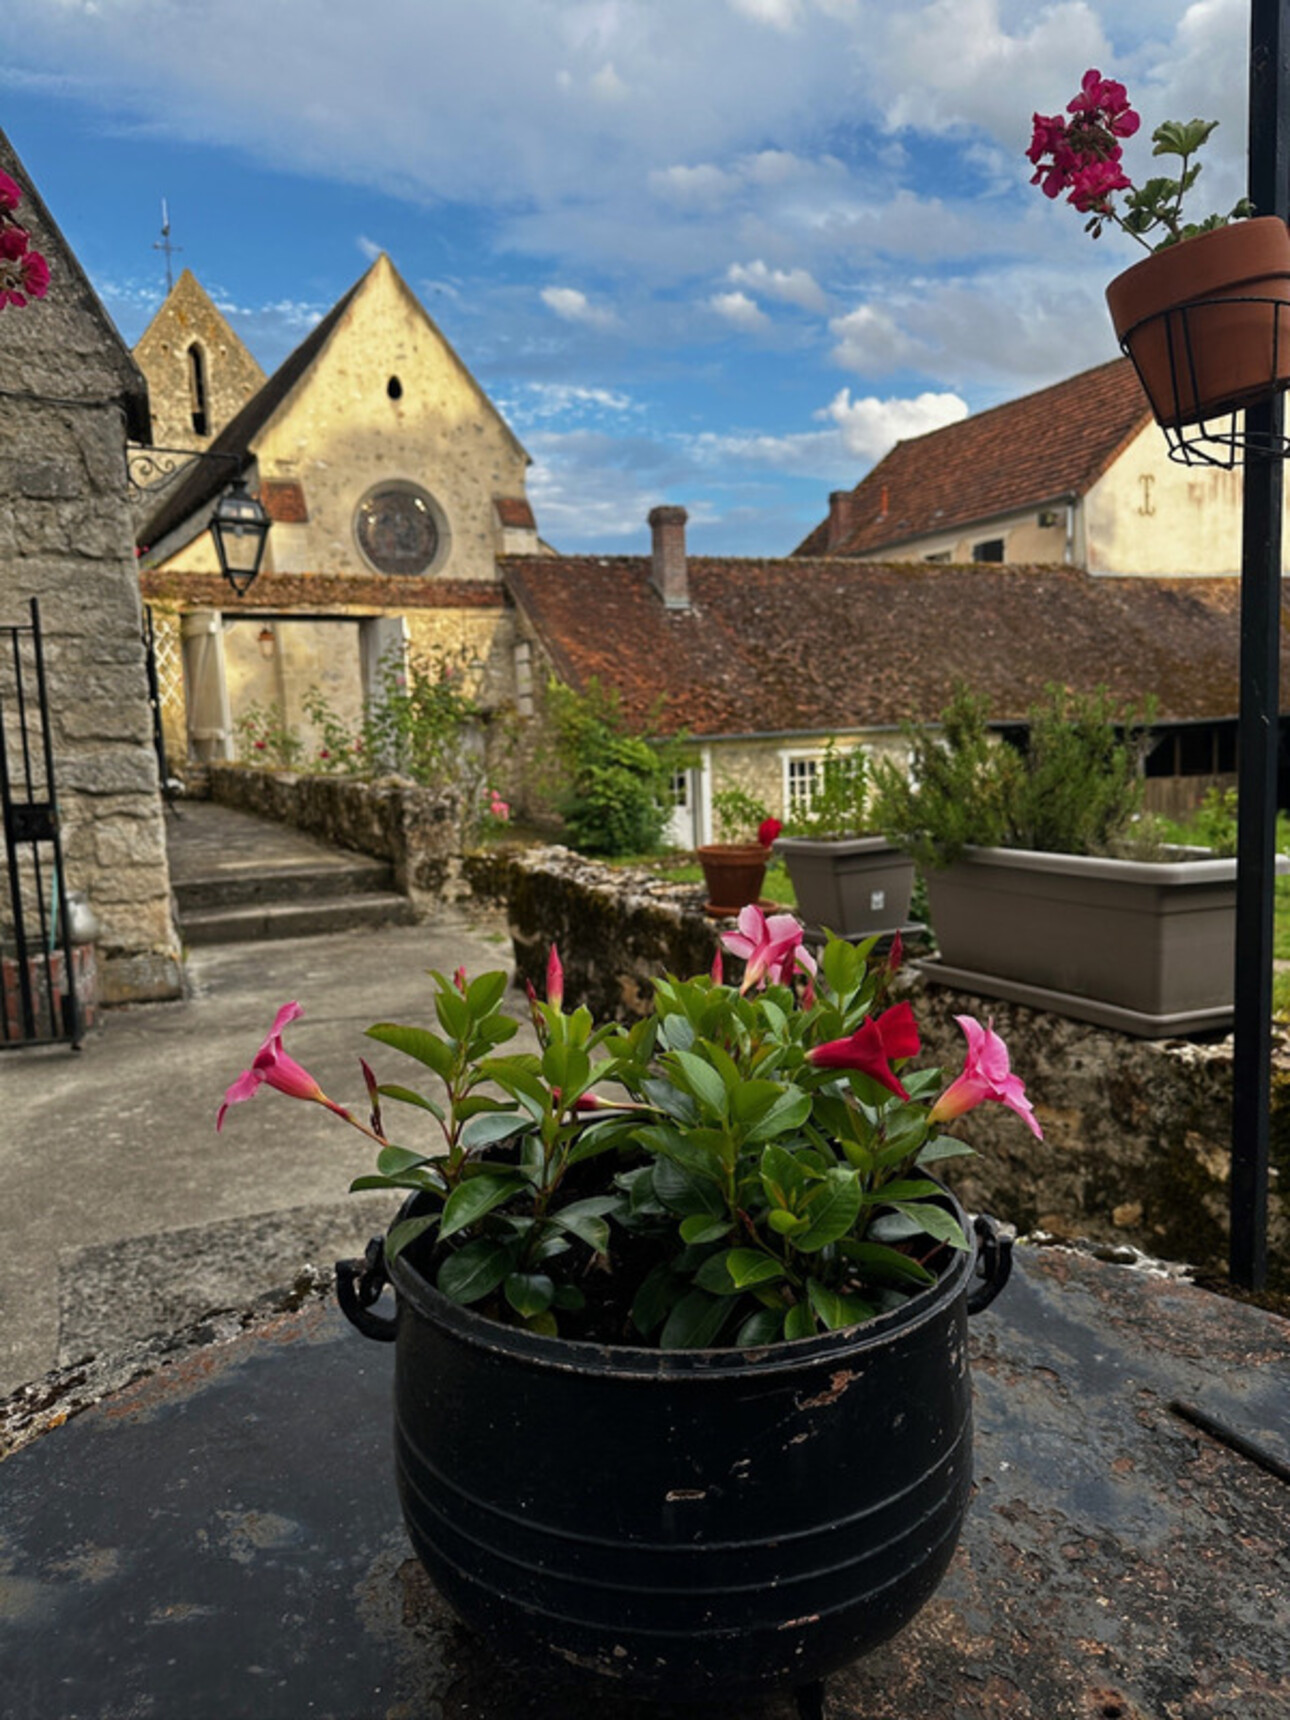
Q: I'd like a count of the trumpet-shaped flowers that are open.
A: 4